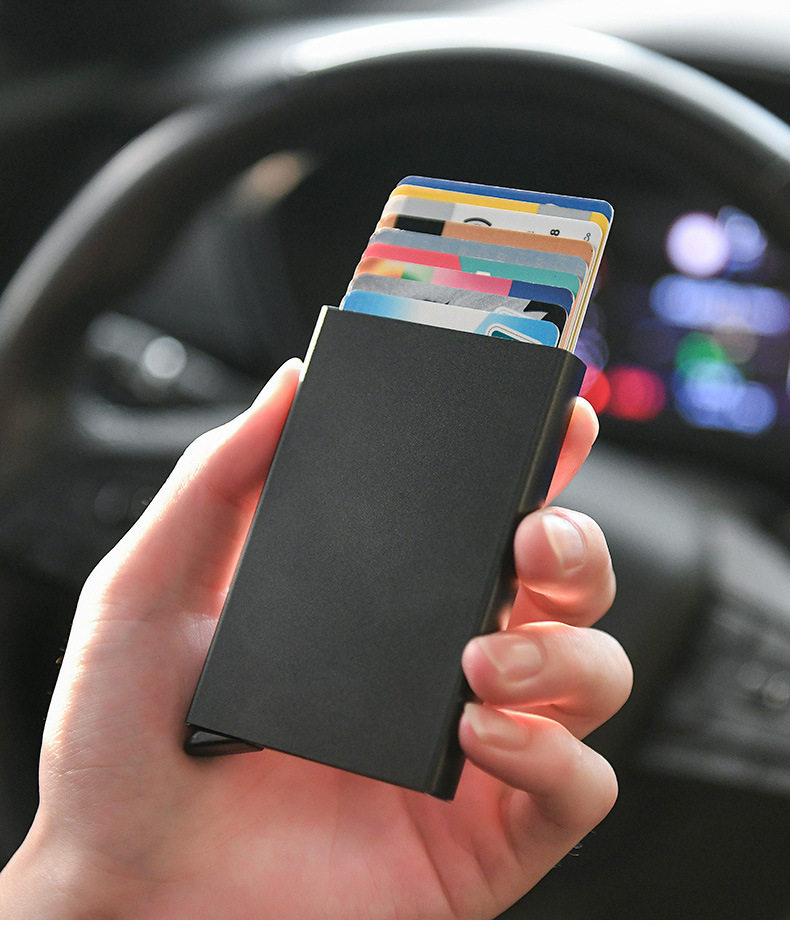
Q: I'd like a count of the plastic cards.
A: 9